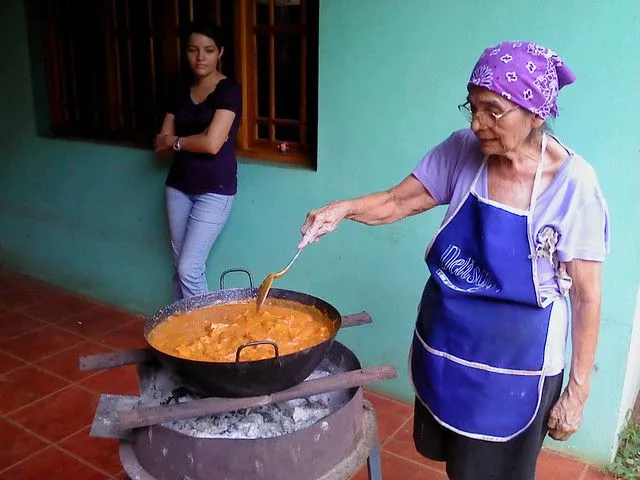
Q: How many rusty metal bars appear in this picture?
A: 2